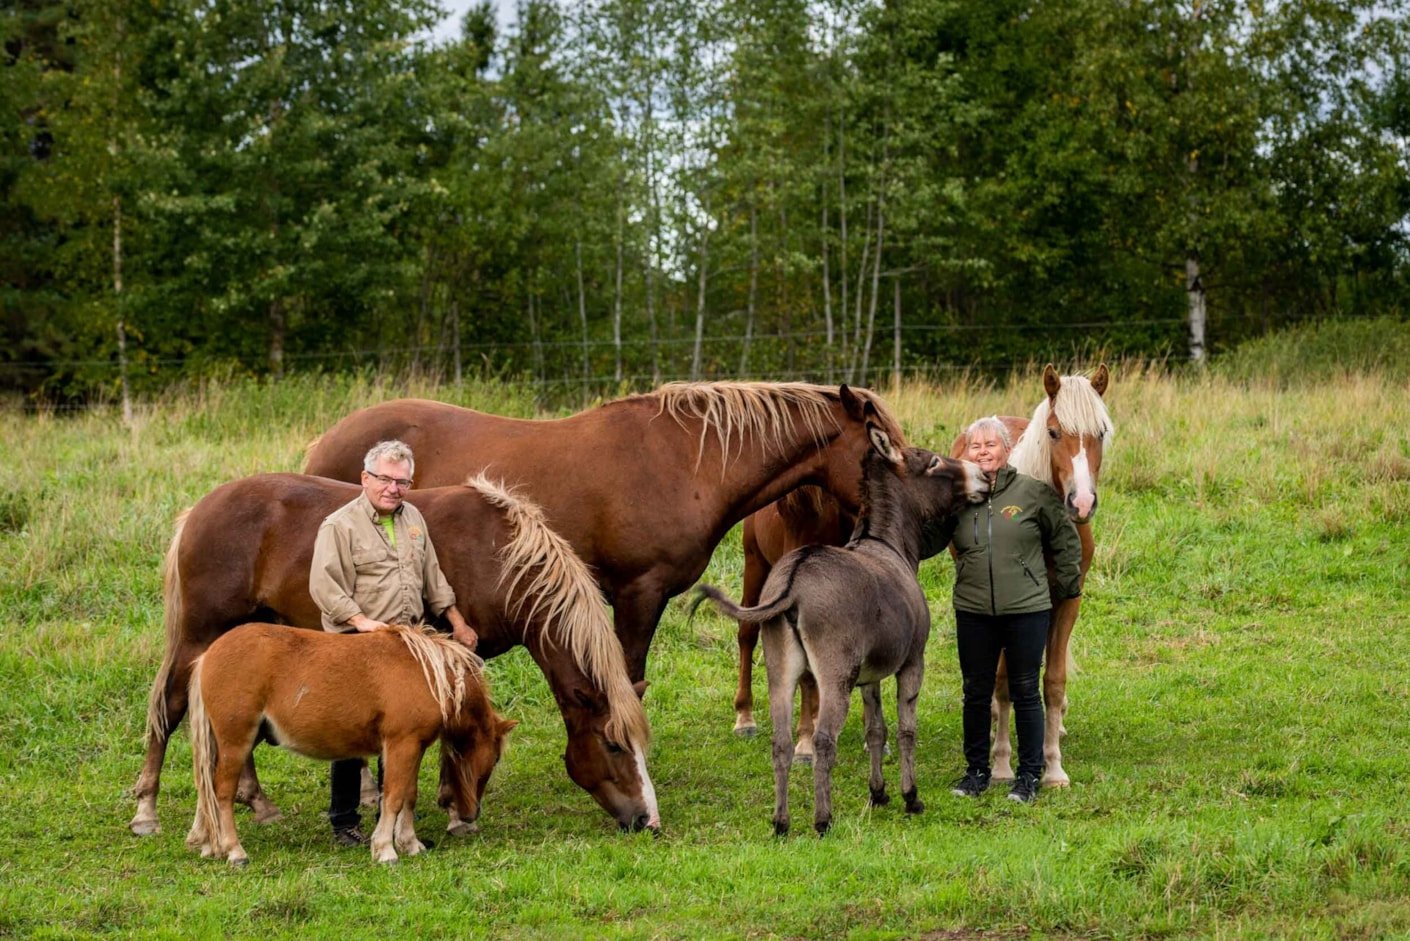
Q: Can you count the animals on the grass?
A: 6